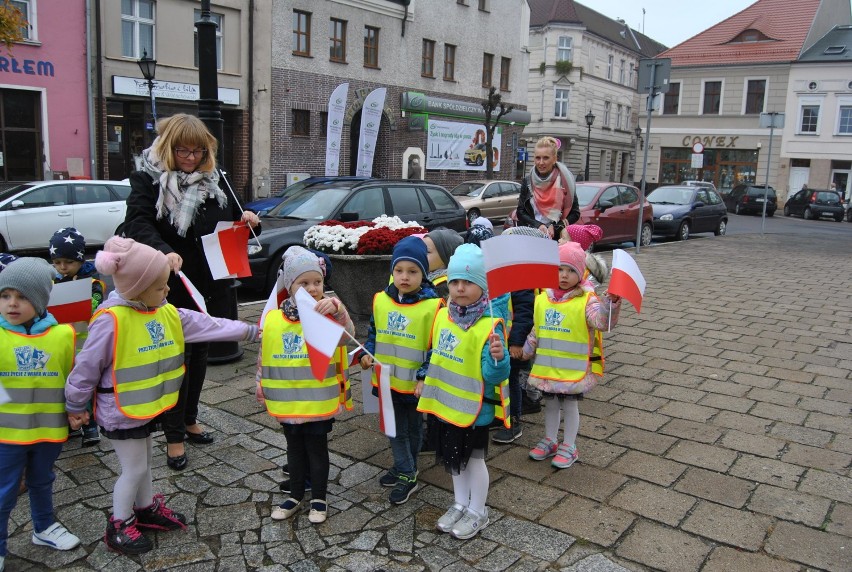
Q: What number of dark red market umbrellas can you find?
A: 0